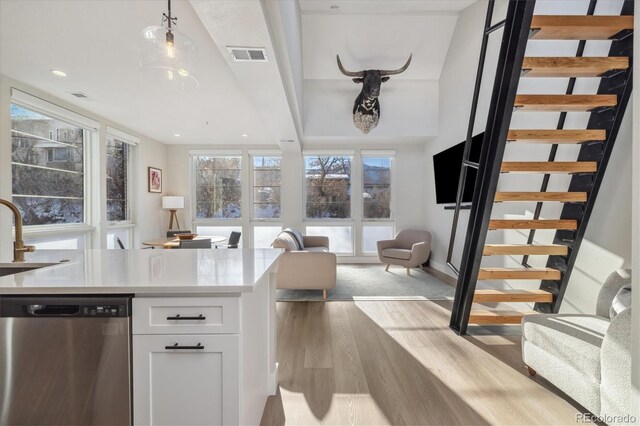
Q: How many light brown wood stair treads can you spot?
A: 11